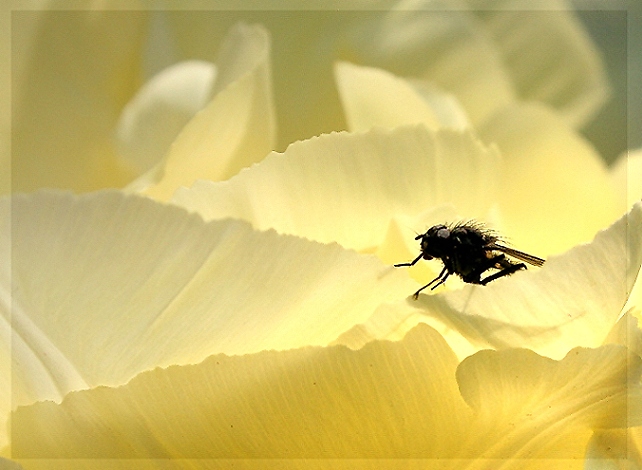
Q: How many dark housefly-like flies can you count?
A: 1